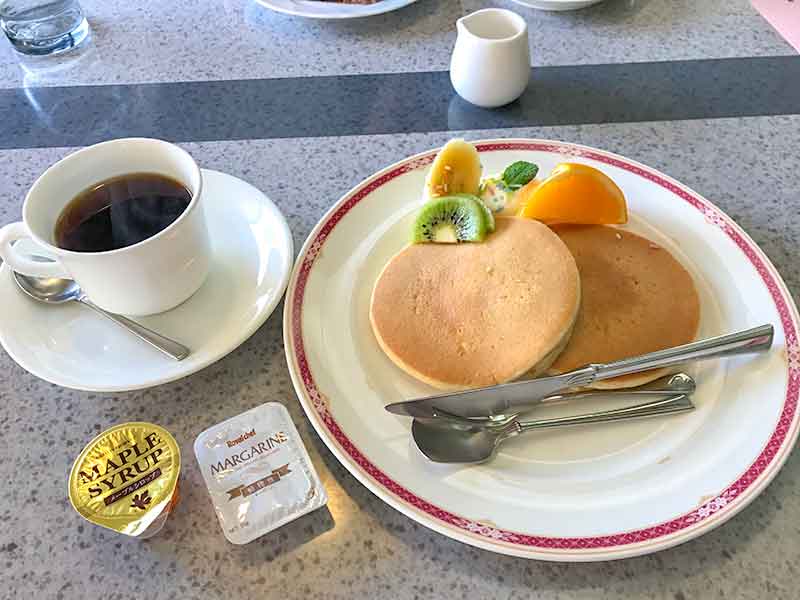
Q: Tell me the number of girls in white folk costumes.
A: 0